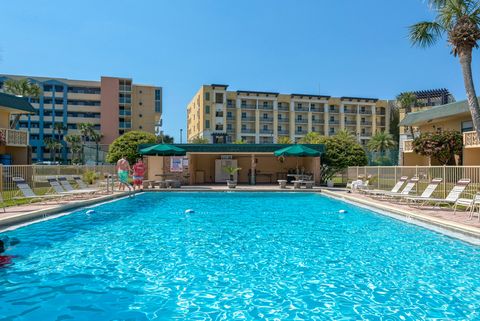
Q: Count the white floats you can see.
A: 3